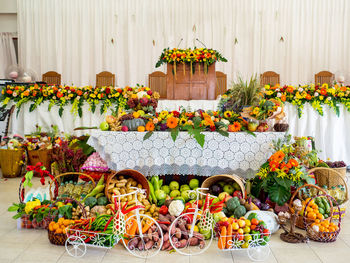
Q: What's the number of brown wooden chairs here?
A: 6